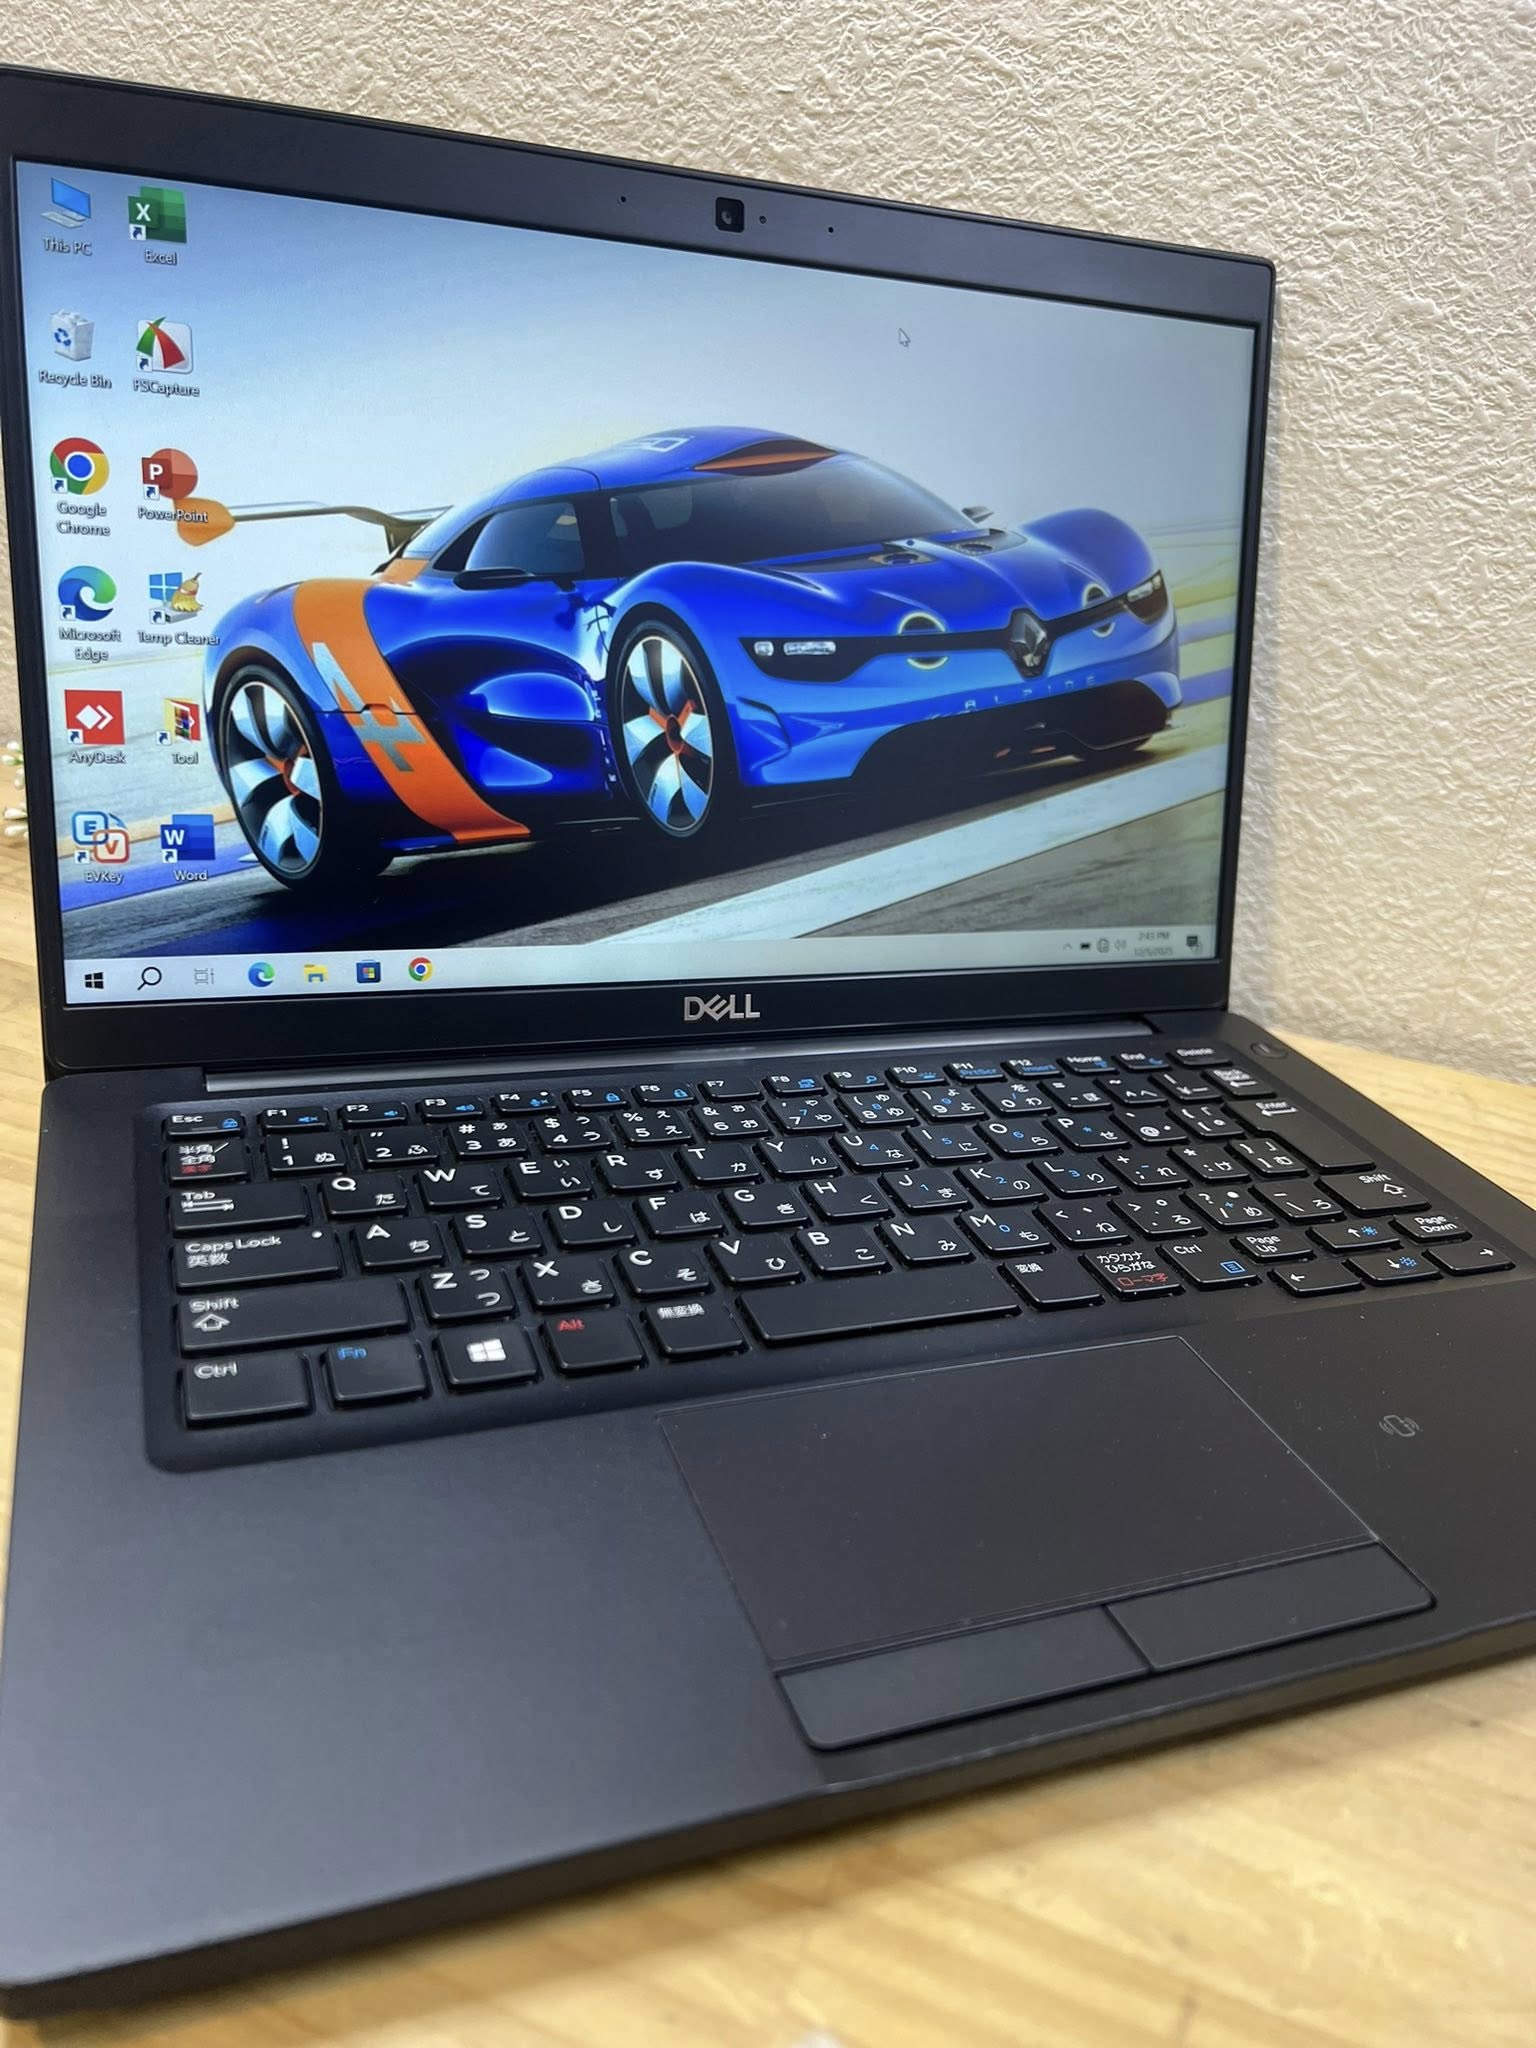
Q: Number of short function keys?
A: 12